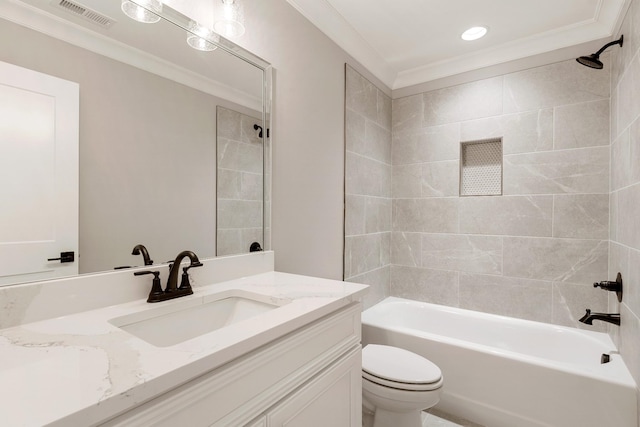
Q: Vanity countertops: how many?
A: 1